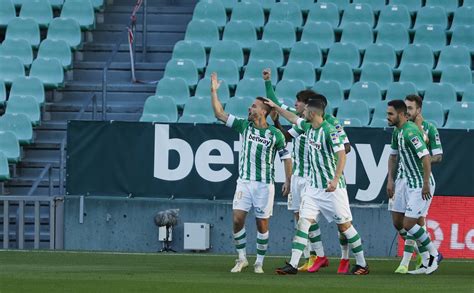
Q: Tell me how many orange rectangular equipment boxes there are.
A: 0